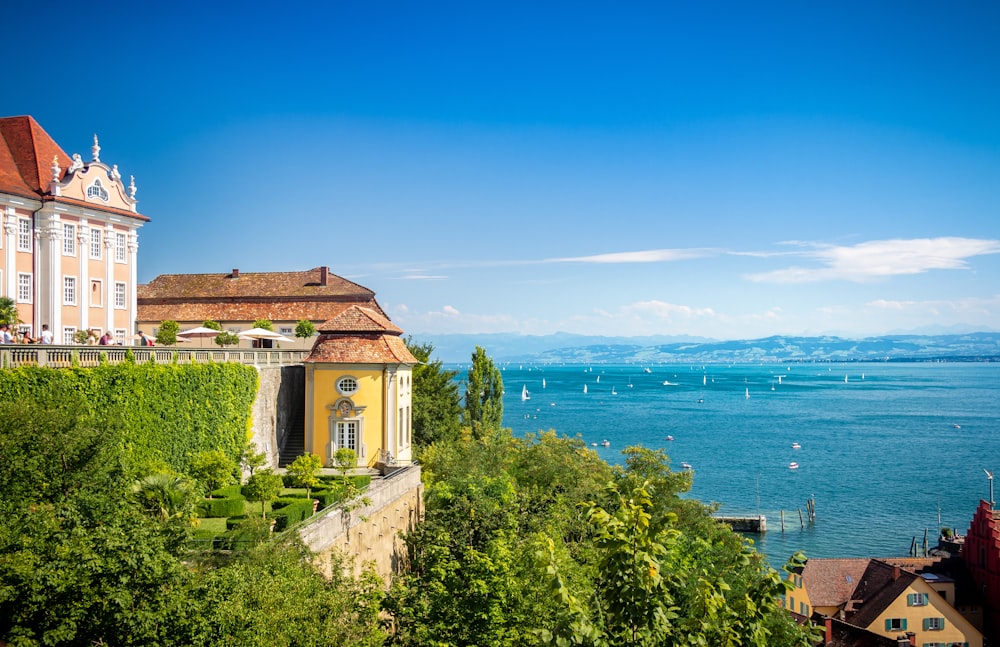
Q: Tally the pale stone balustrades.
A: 1